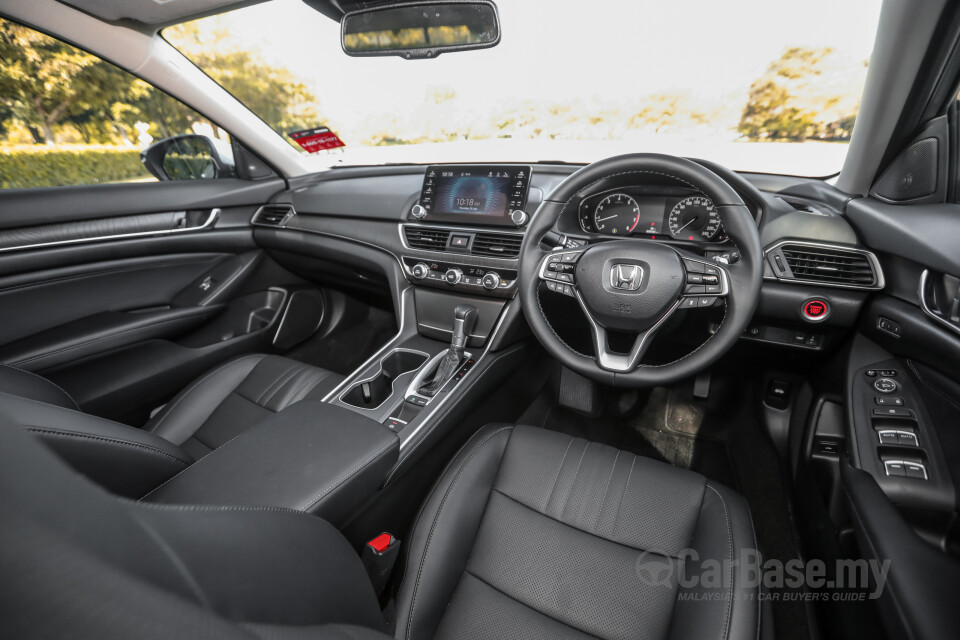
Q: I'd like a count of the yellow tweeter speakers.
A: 0